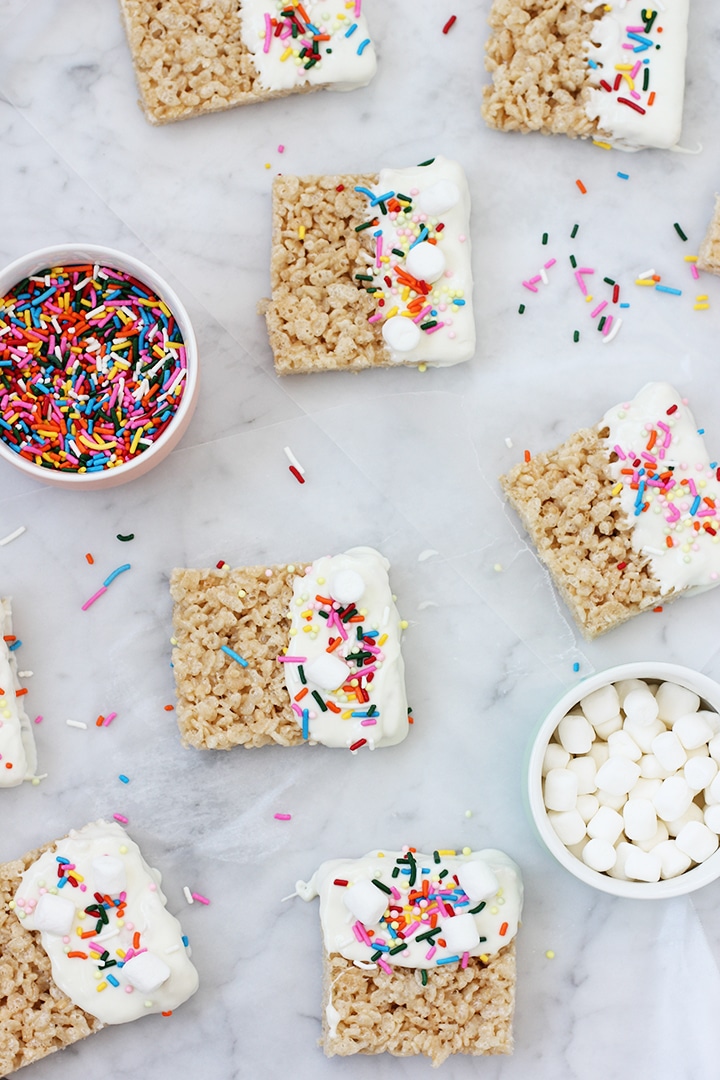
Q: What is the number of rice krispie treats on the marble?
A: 9